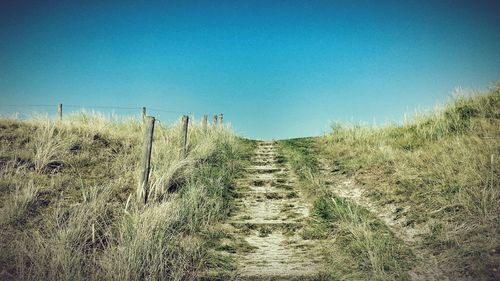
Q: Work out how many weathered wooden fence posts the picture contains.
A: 7